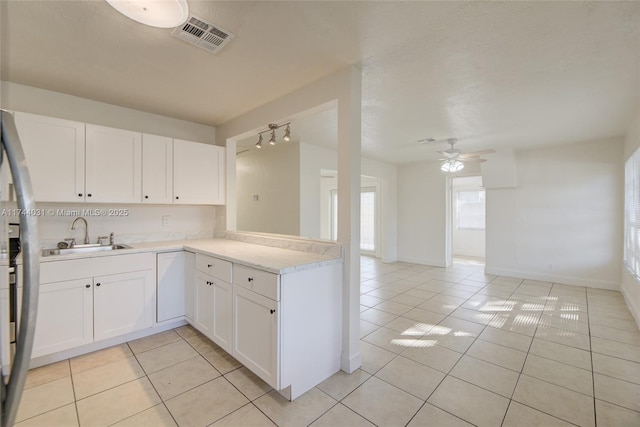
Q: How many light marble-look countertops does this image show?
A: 1